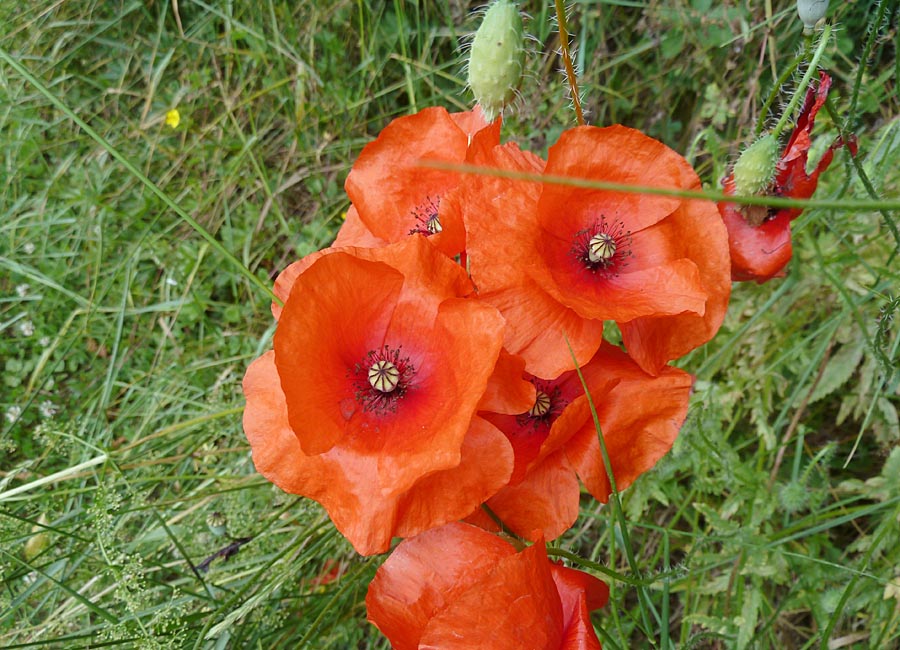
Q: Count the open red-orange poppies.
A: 5